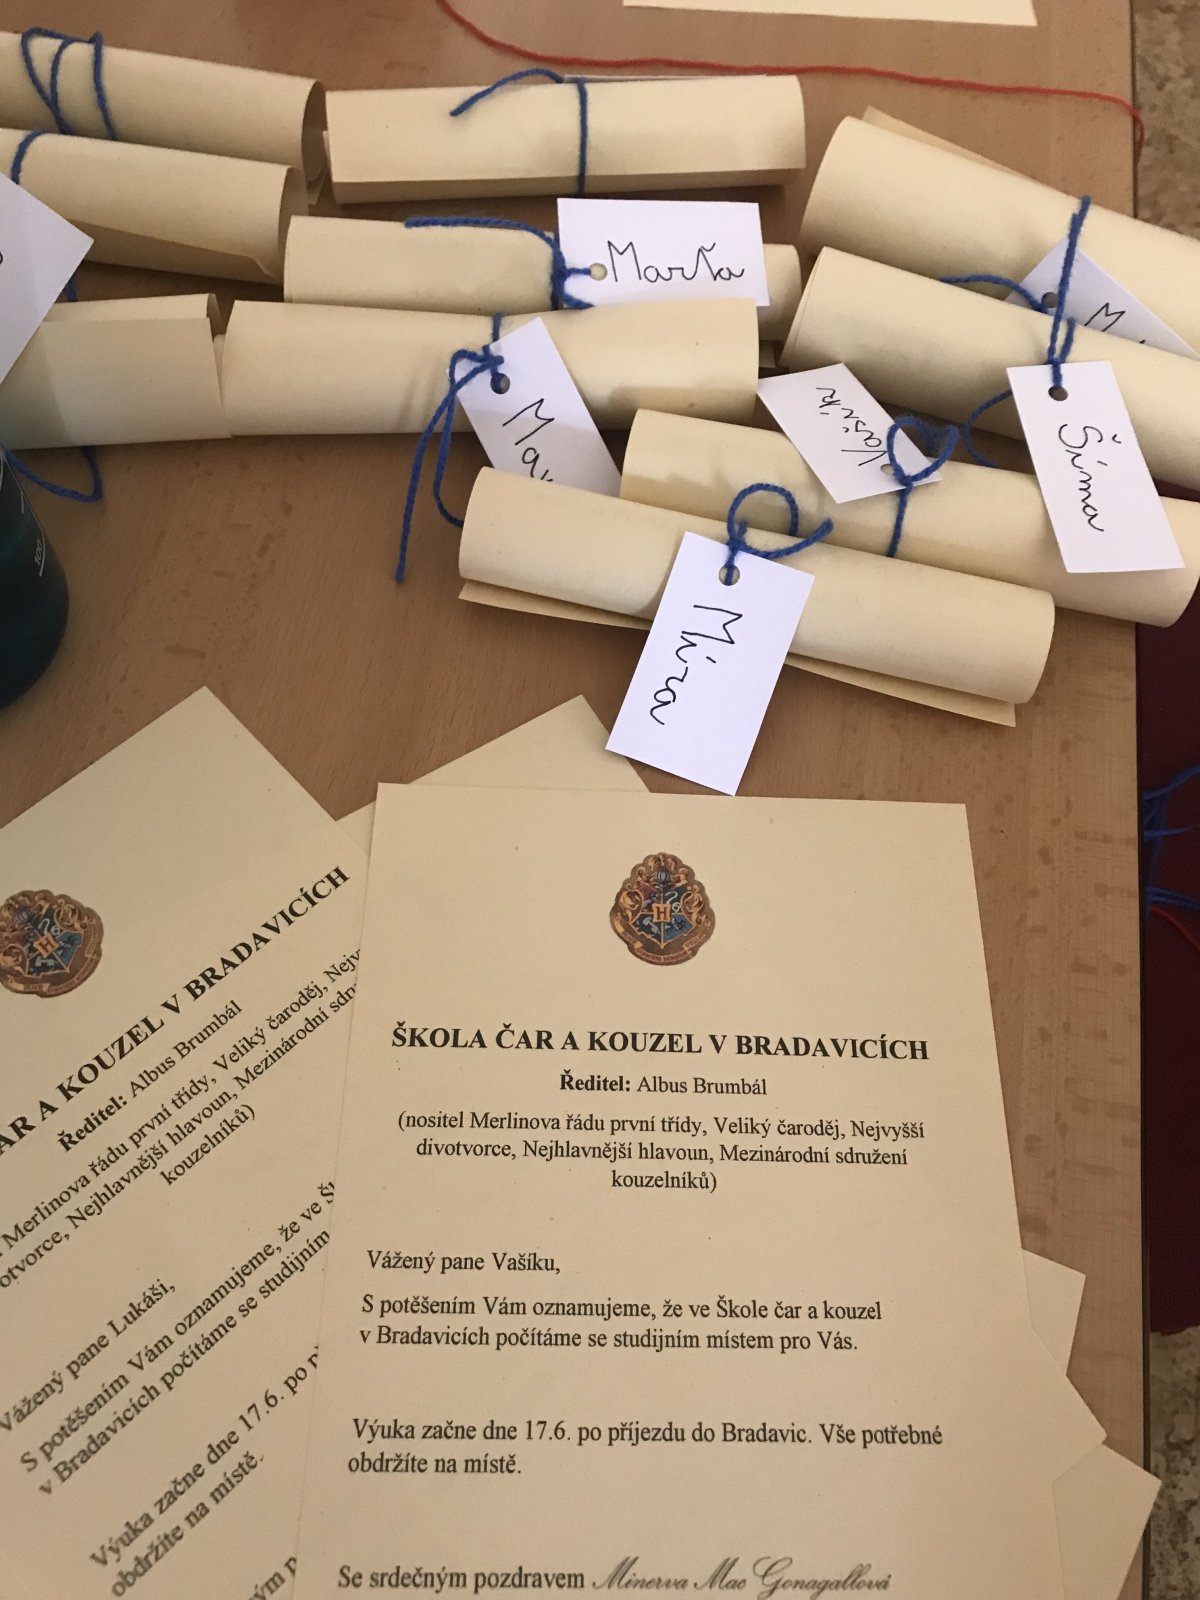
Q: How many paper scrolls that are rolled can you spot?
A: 10